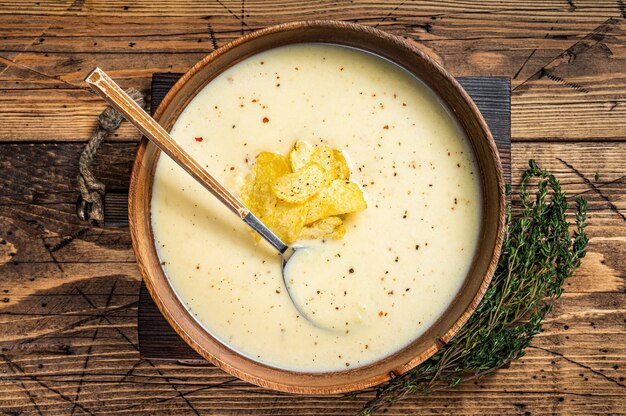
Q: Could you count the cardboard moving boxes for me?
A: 0